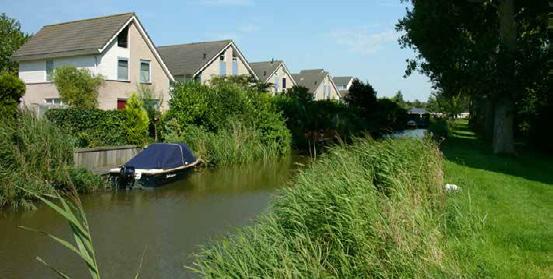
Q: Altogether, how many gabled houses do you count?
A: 5